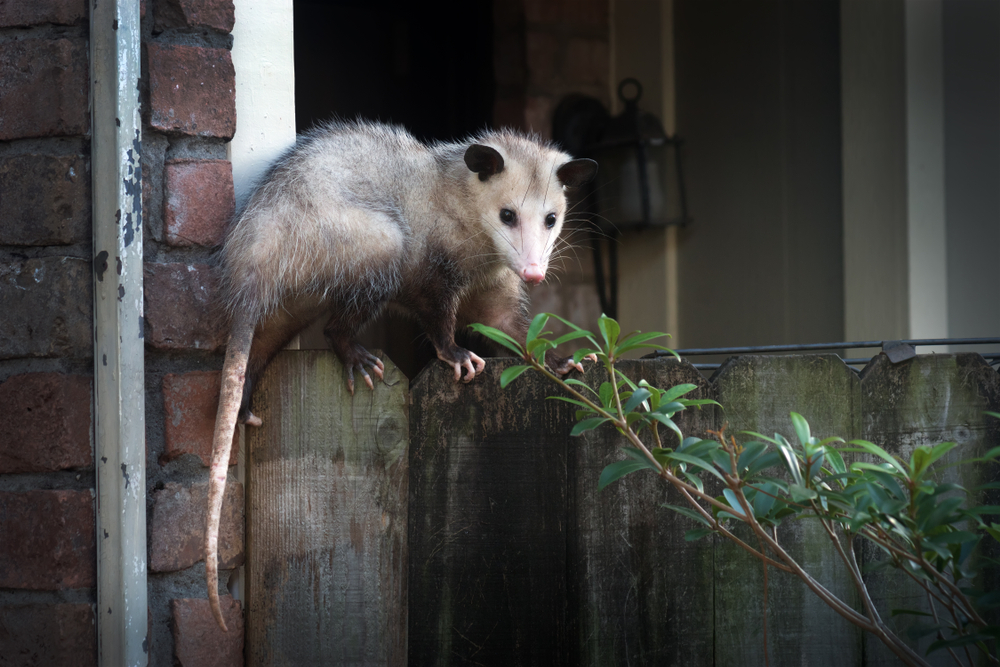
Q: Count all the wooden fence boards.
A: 5